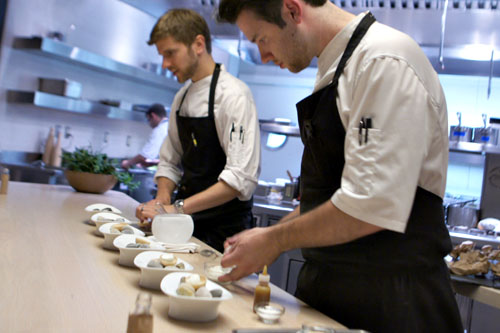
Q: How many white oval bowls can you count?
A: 6